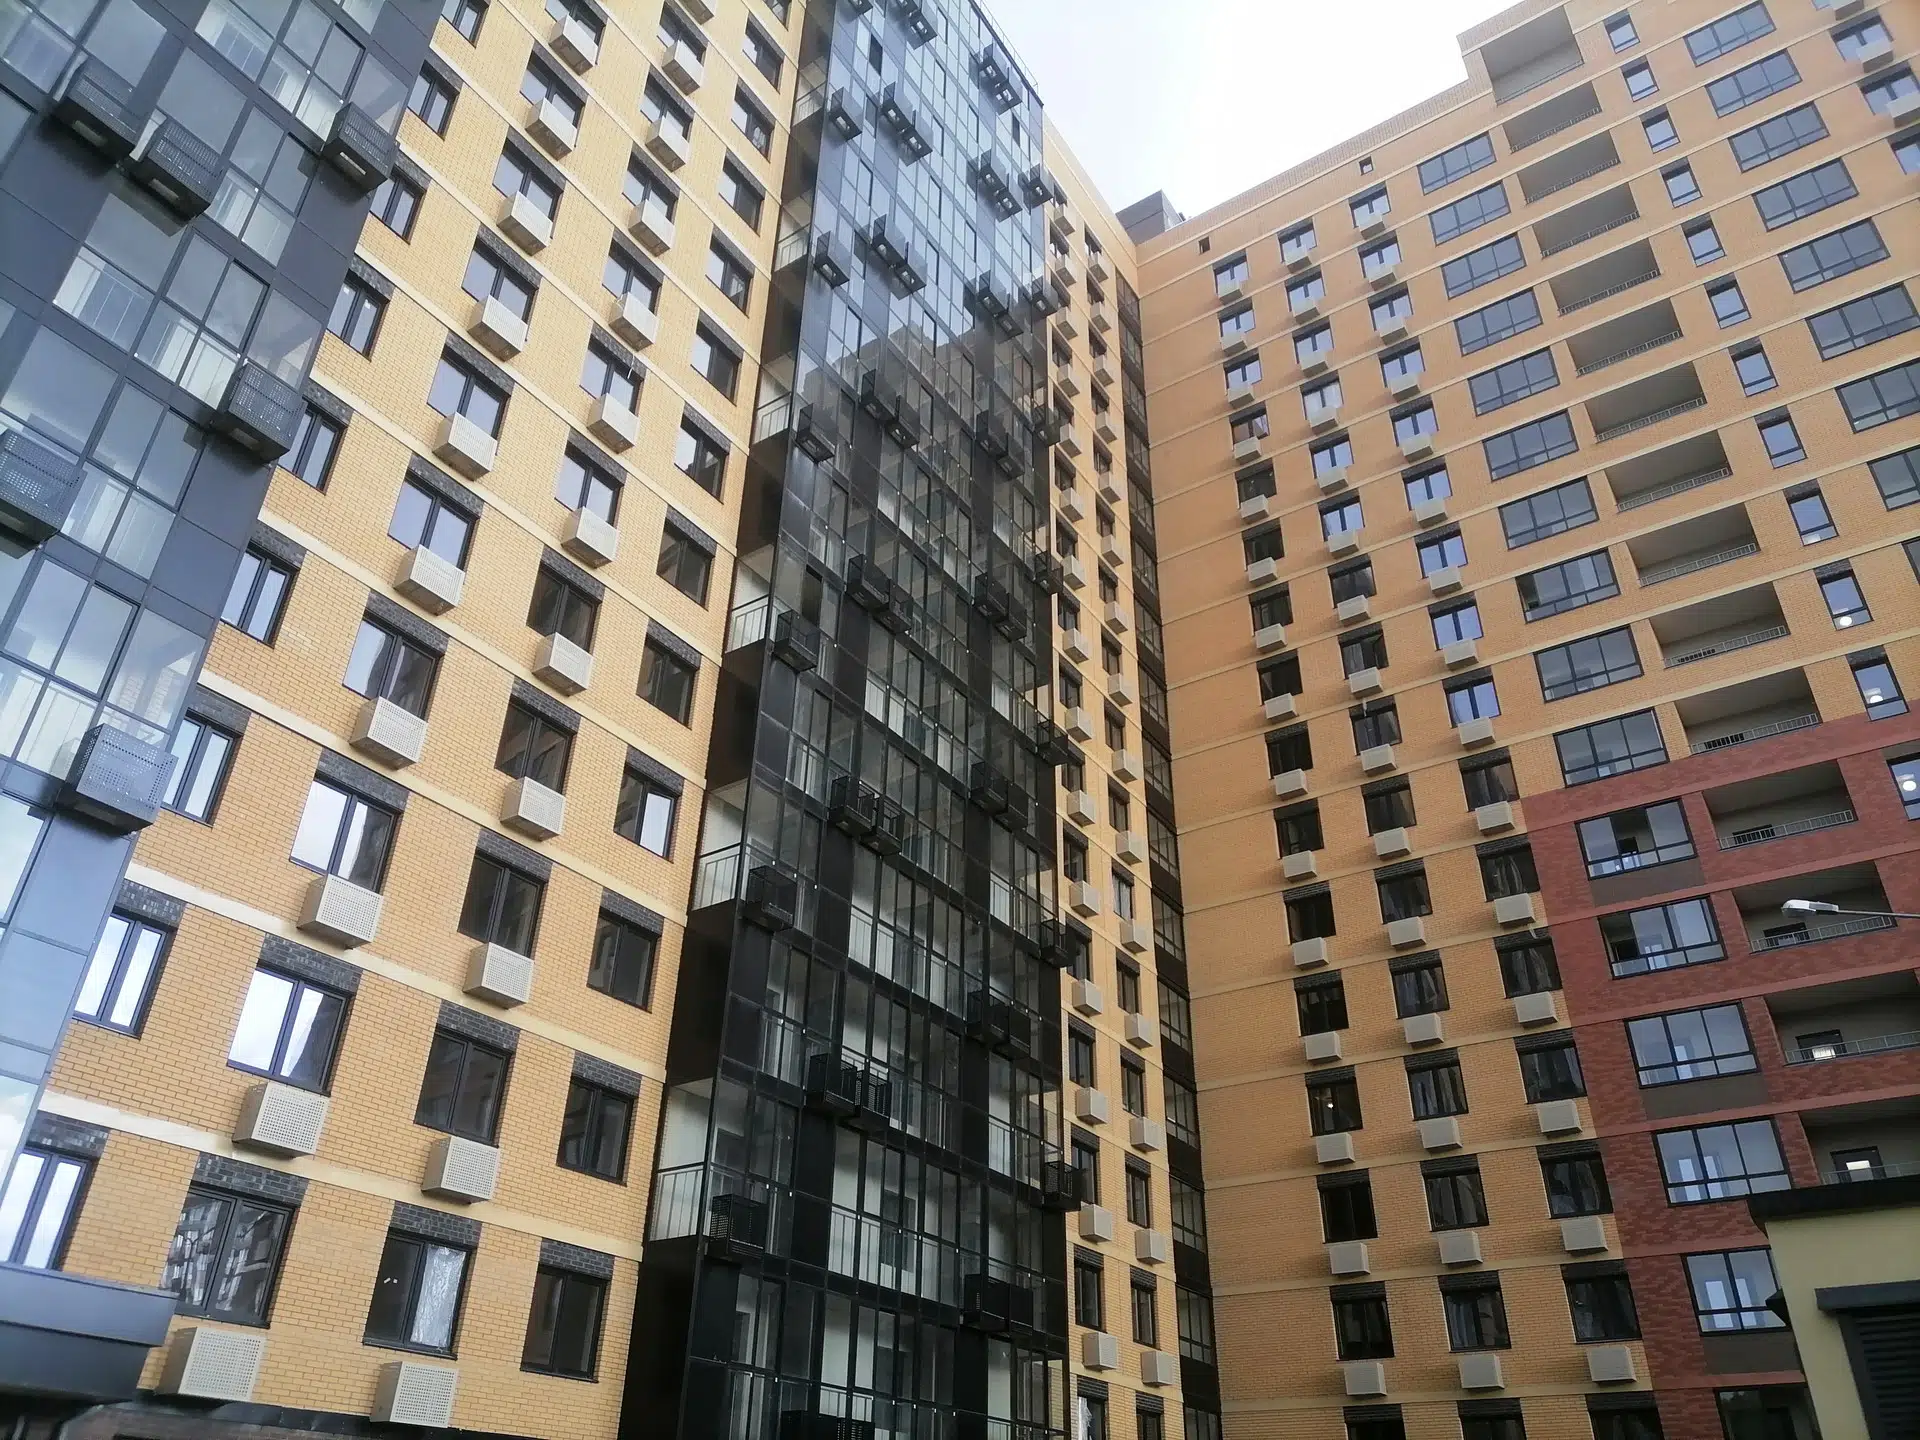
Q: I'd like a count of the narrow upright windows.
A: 12